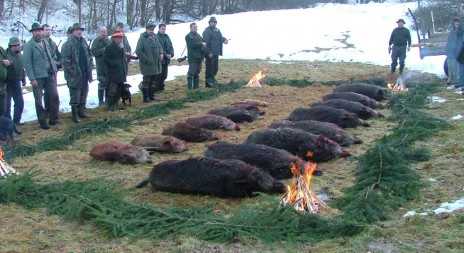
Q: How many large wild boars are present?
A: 8